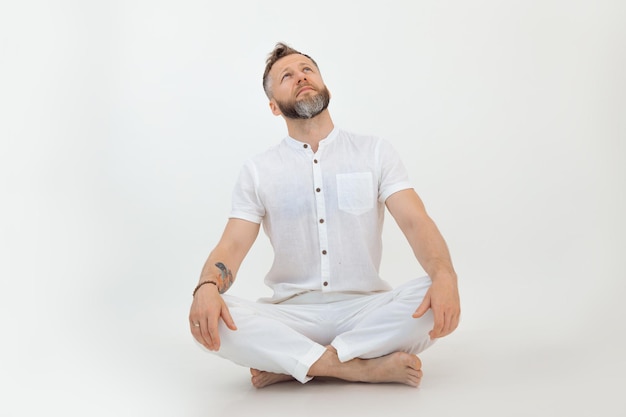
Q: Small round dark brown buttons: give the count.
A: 6